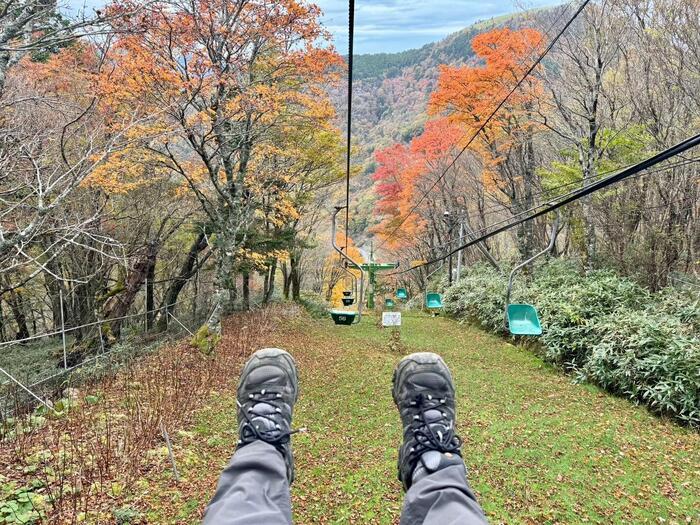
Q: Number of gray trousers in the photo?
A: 1